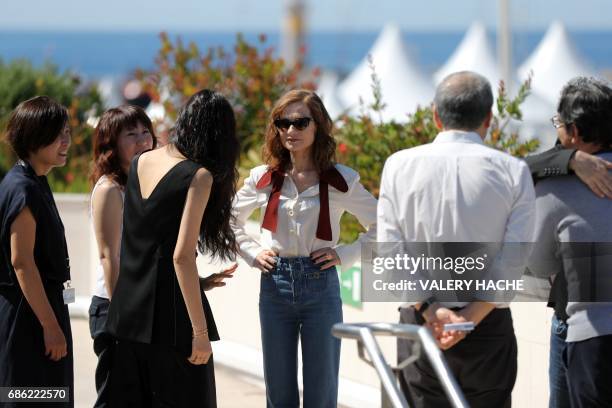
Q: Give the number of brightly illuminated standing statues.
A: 0